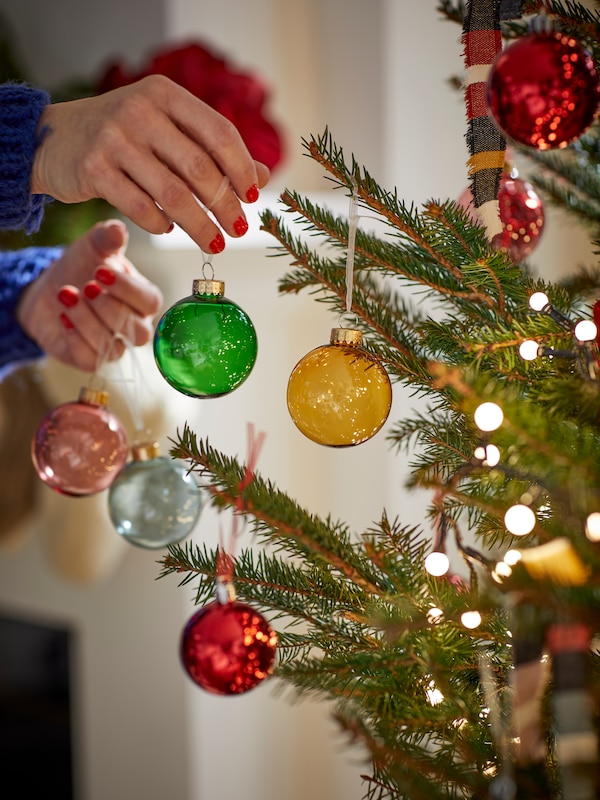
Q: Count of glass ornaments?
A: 7